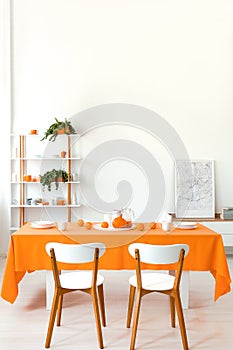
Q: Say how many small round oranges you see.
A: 5